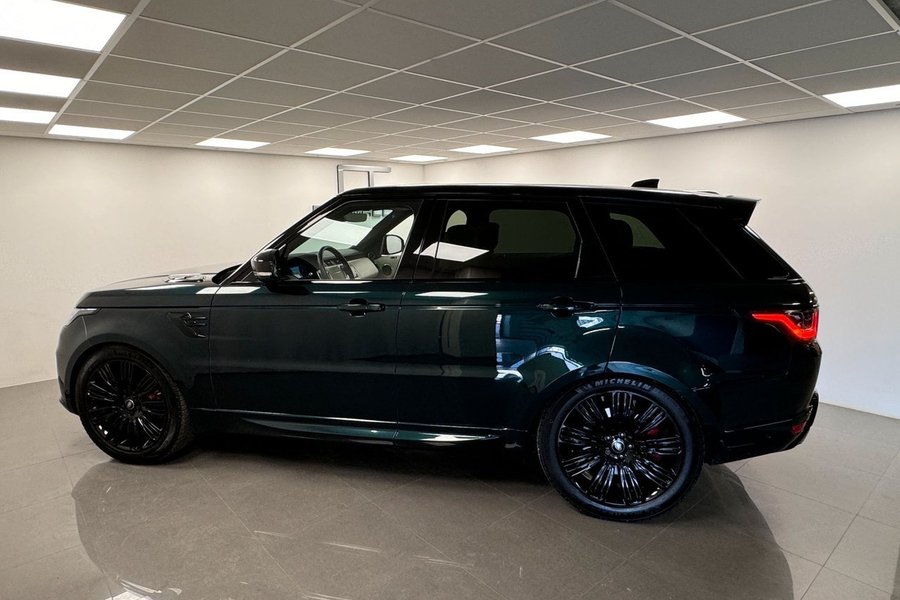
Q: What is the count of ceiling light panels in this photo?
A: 11